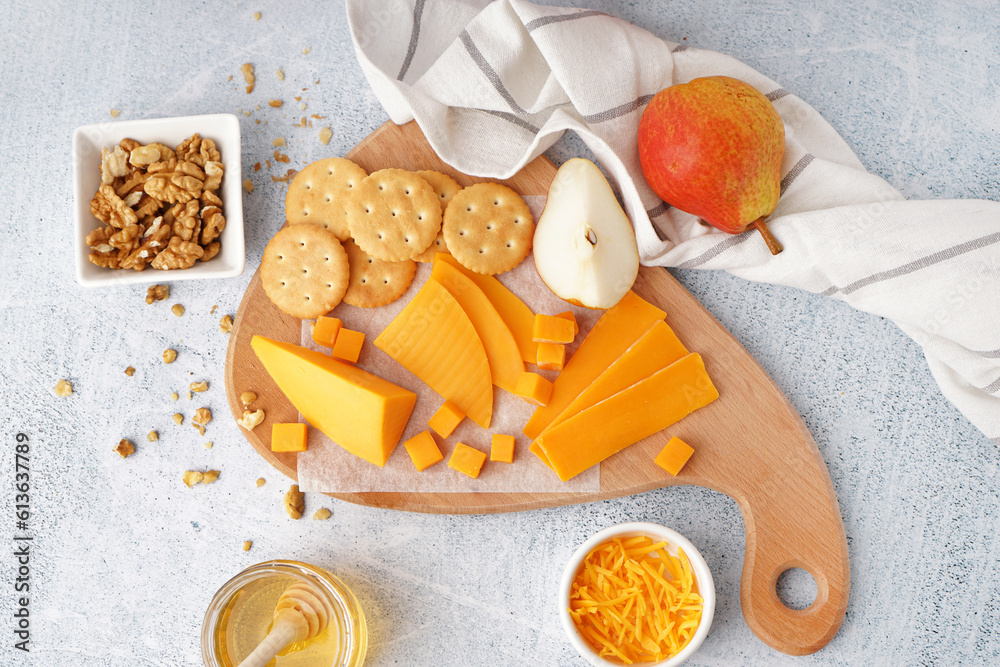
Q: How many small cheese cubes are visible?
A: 12